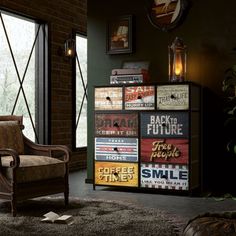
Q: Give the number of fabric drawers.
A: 9